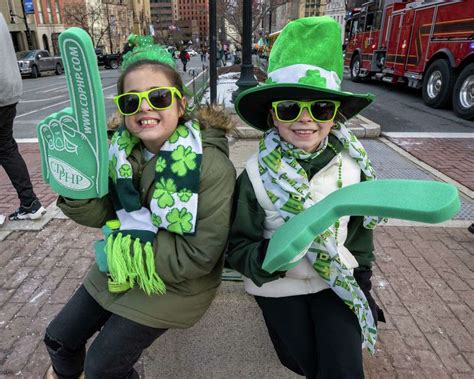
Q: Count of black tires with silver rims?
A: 3